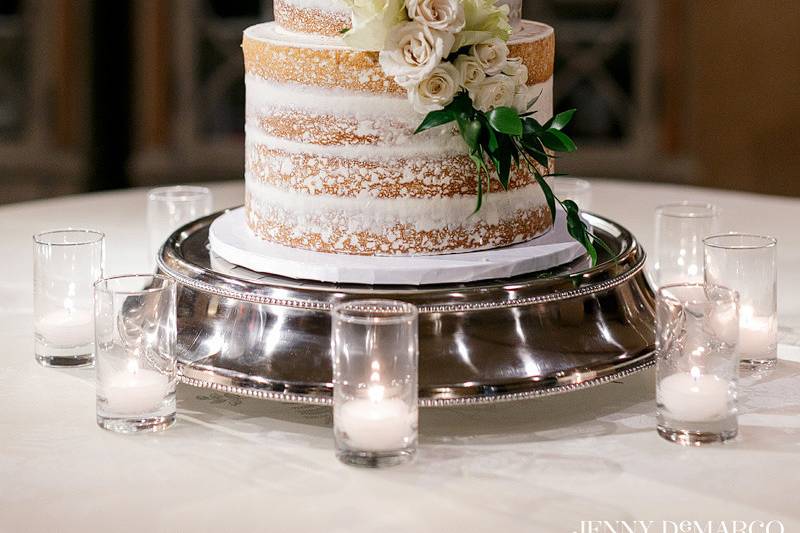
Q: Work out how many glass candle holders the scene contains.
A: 8